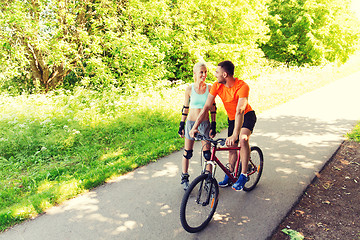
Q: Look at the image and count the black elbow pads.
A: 2